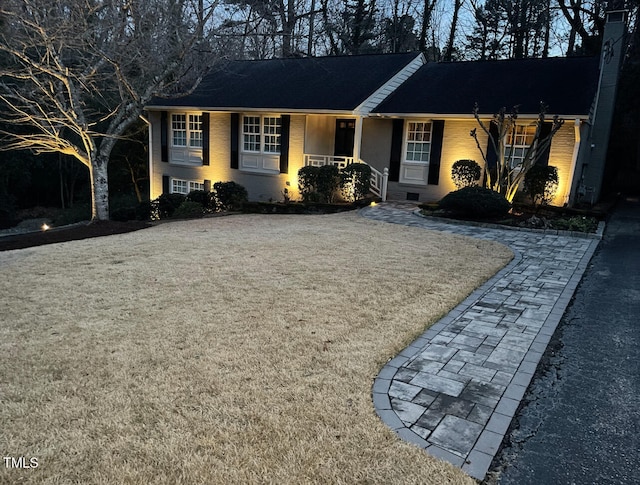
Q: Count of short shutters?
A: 2